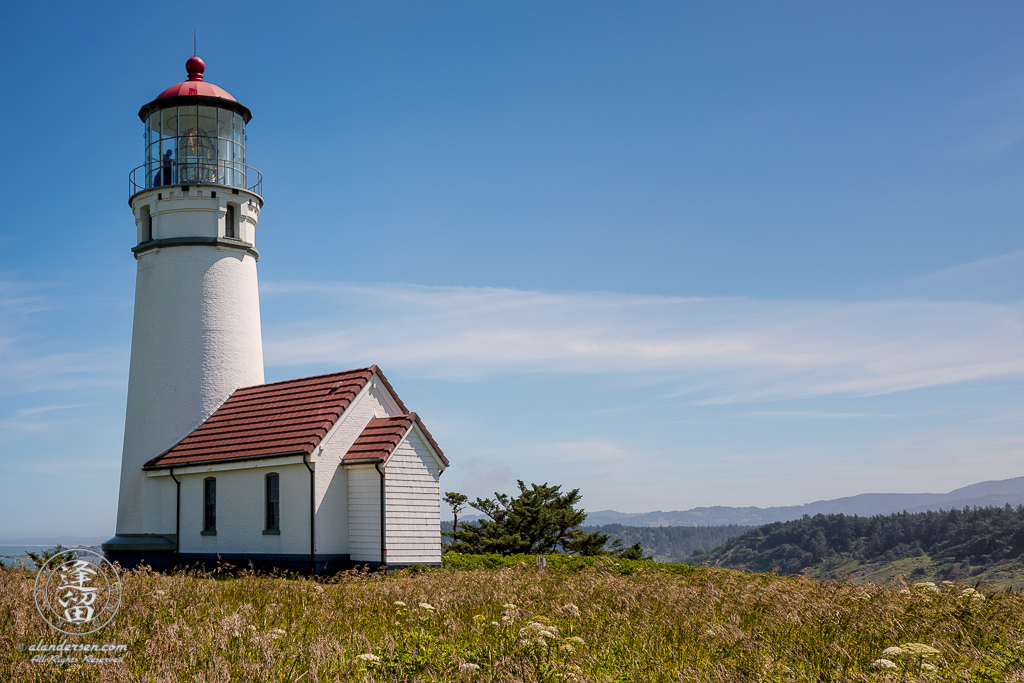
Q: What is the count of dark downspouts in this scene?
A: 3